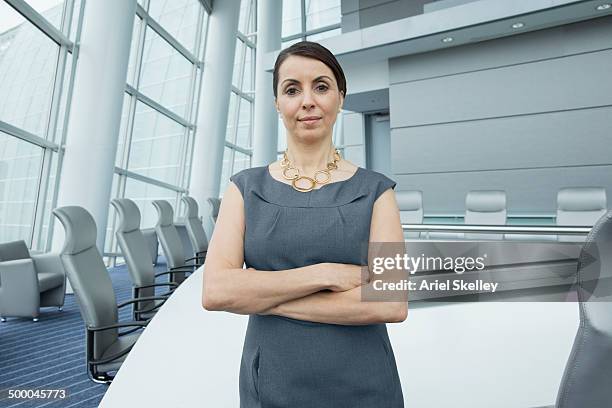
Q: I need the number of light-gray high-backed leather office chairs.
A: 9